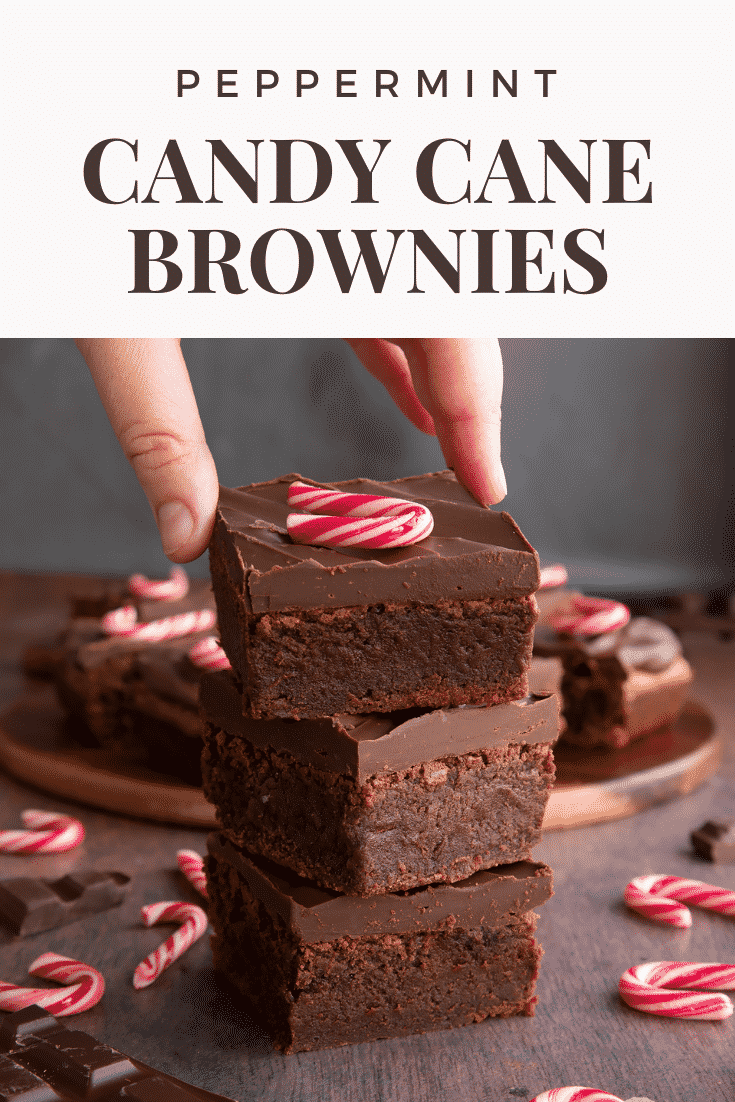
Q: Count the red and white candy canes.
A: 13